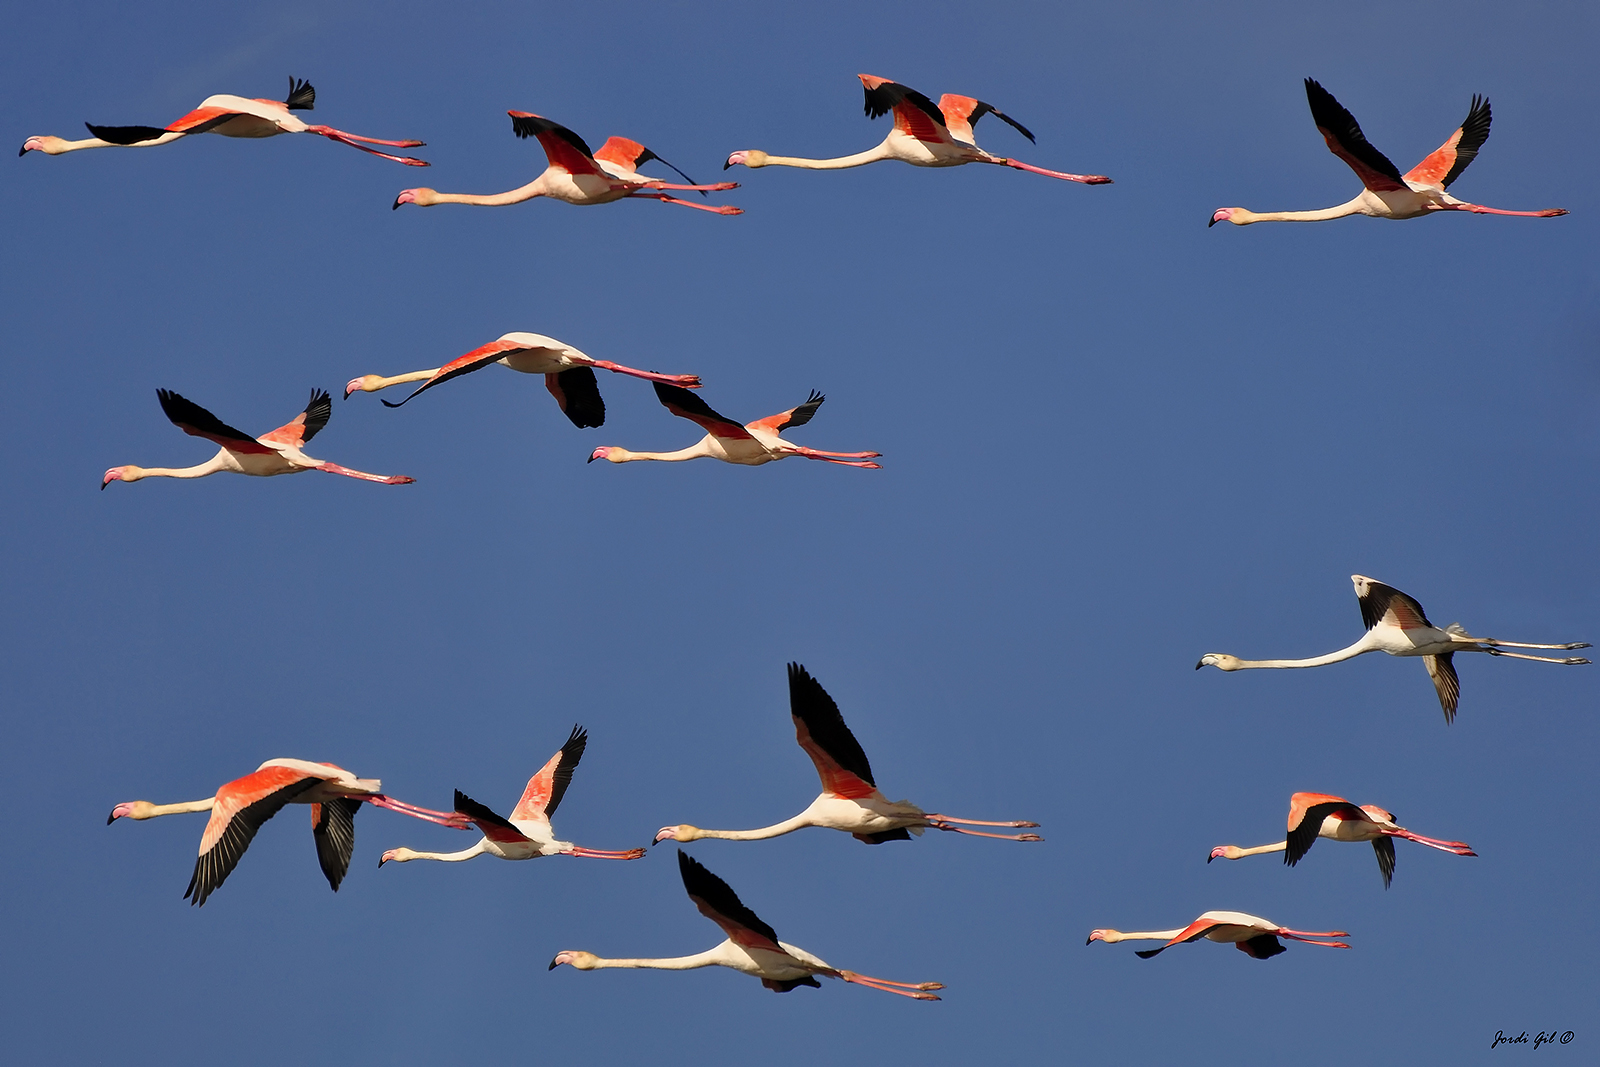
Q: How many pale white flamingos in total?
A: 1